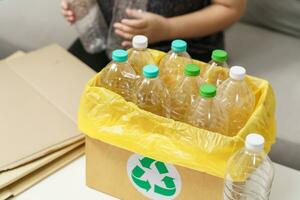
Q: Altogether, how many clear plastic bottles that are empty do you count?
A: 11